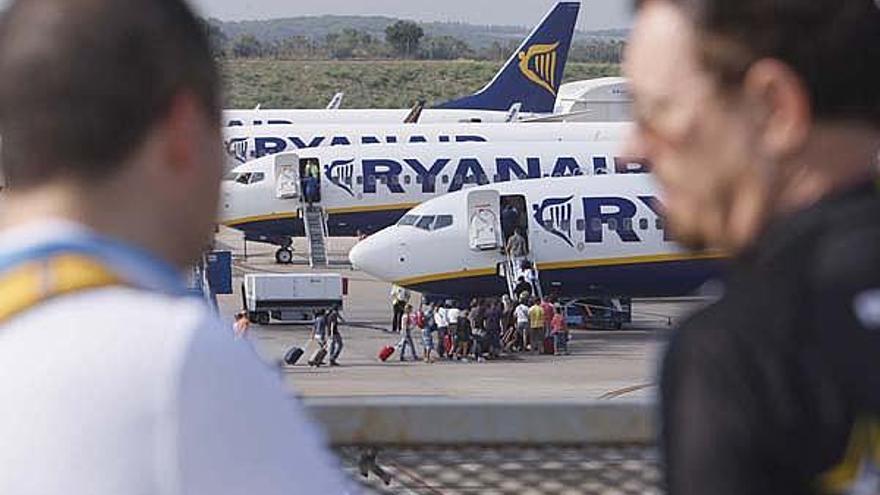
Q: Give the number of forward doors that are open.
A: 2